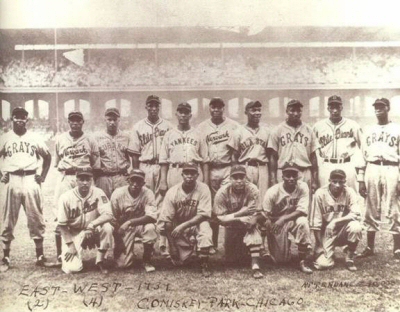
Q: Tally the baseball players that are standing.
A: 10